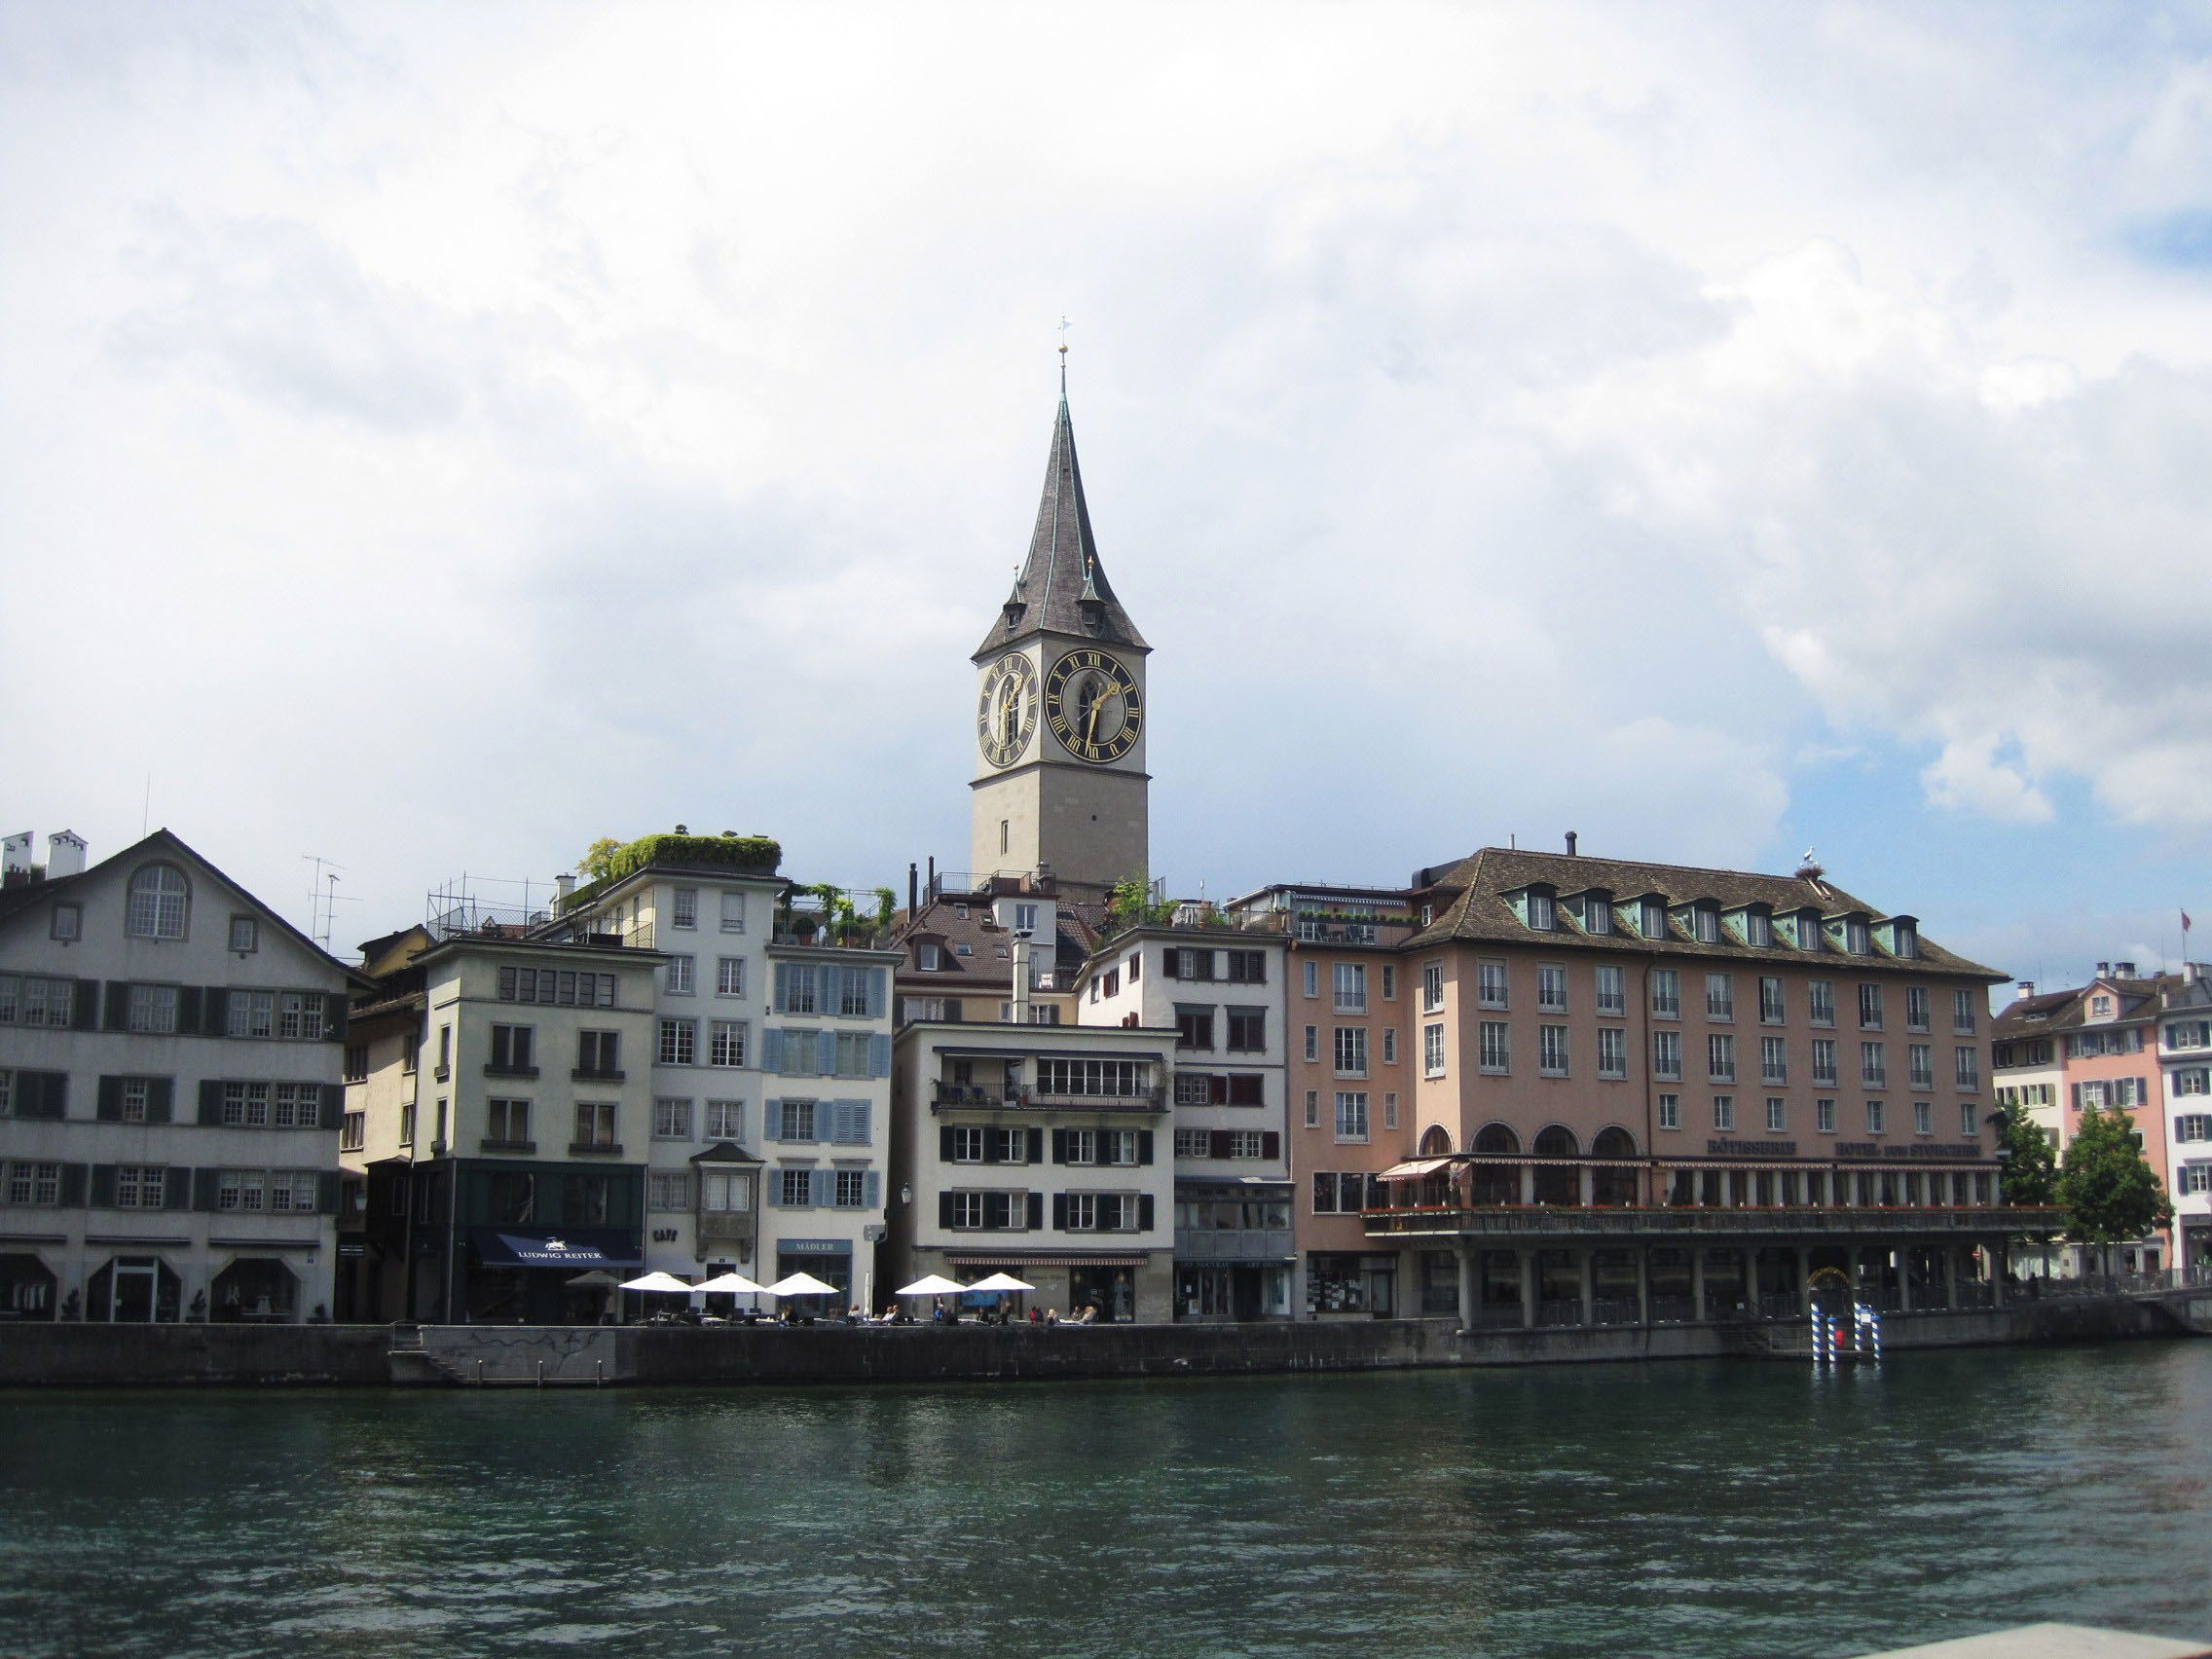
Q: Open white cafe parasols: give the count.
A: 5